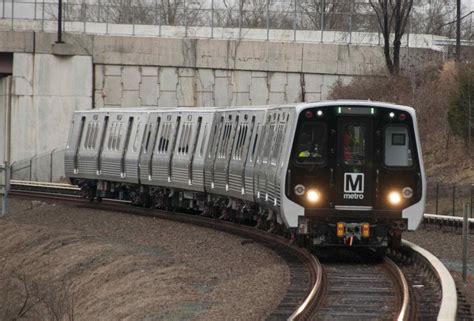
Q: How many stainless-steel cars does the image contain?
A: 4